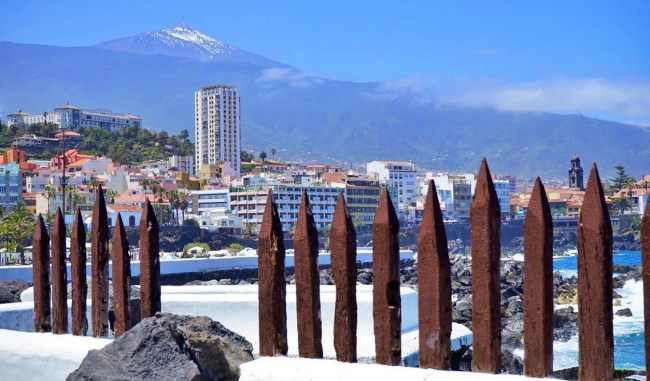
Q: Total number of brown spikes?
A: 15